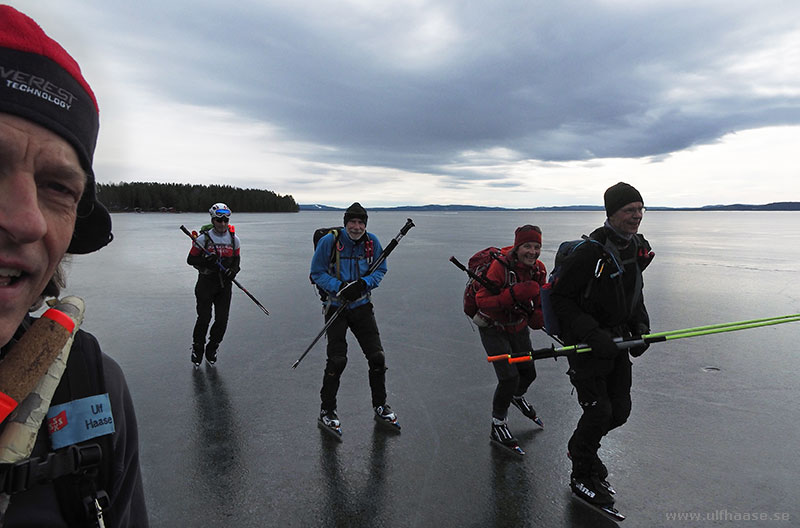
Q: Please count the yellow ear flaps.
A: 0